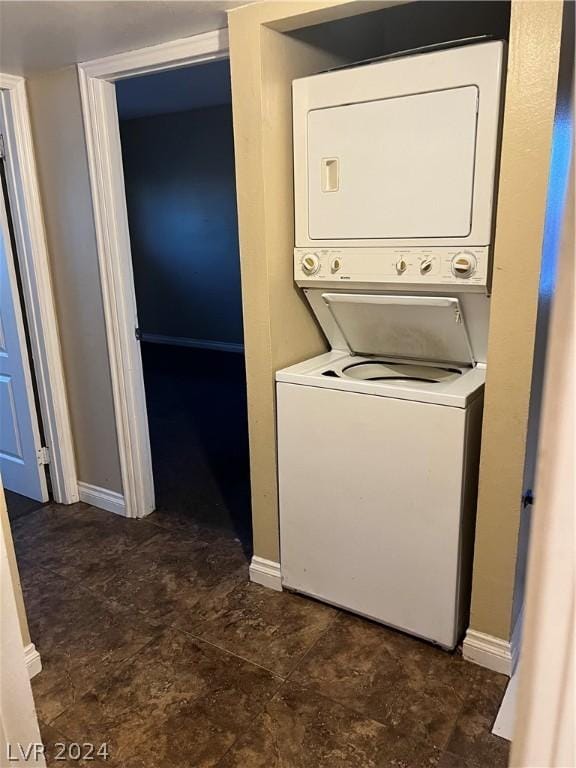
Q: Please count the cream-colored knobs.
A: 5